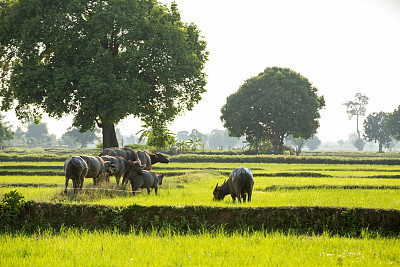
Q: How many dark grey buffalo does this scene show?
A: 7